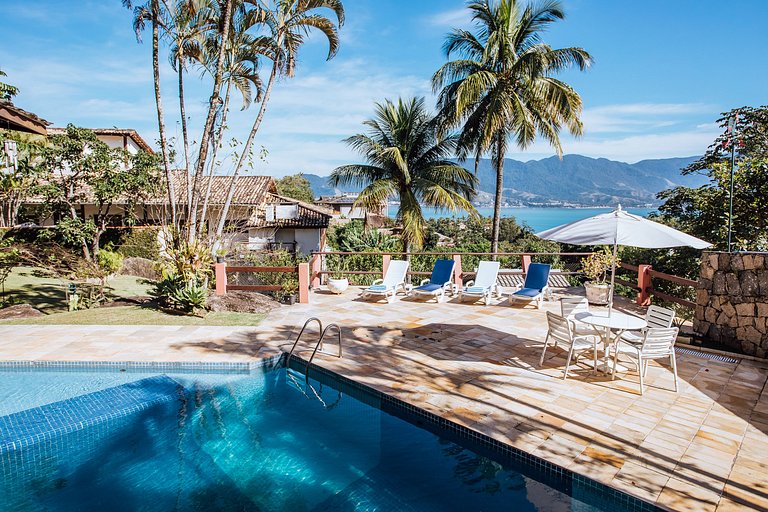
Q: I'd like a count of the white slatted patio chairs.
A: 4